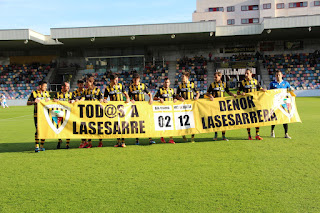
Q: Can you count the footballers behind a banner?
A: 11